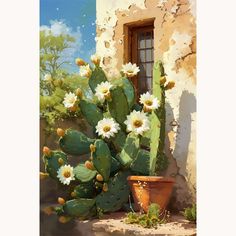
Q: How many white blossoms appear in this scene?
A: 8